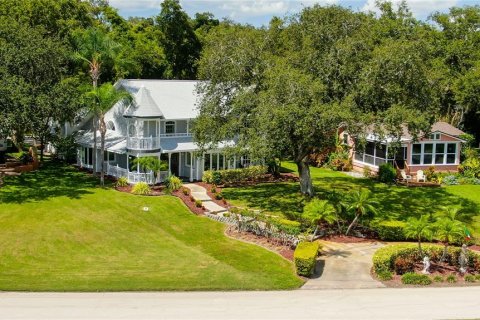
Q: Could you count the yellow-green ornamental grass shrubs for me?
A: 3